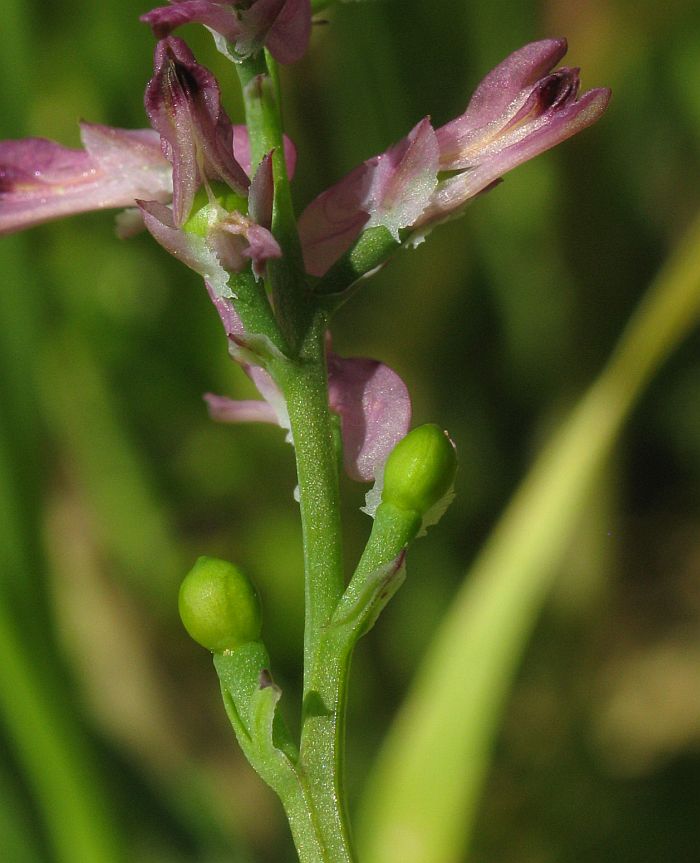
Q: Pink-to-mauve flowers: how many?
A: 5